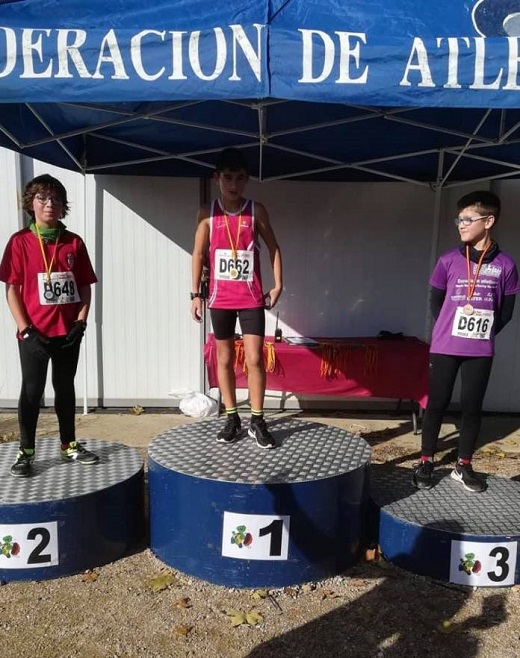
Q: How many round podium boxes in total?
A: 3